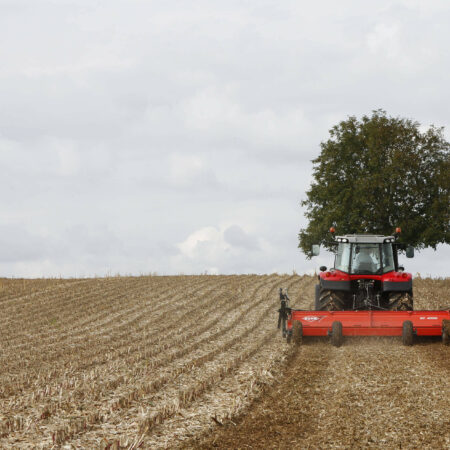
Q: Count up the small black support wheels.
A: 4